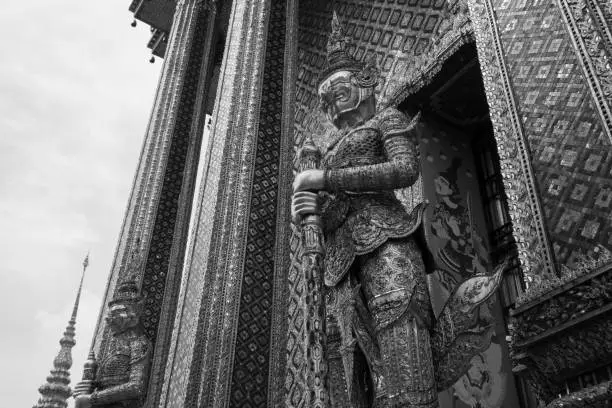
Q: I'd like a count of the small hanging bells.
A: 2